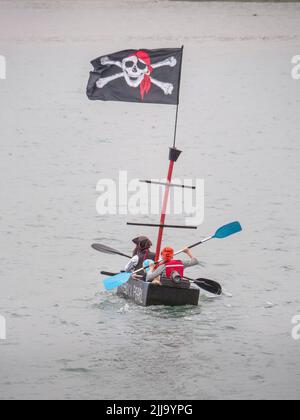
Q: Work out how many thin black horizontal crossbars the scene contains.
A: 2